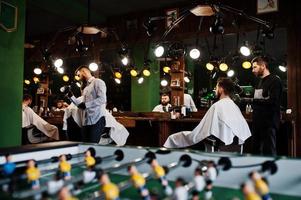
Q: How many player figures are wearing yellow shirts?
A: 9